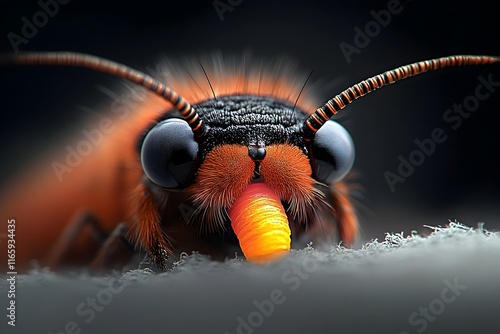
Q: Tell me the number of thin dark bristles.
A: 2